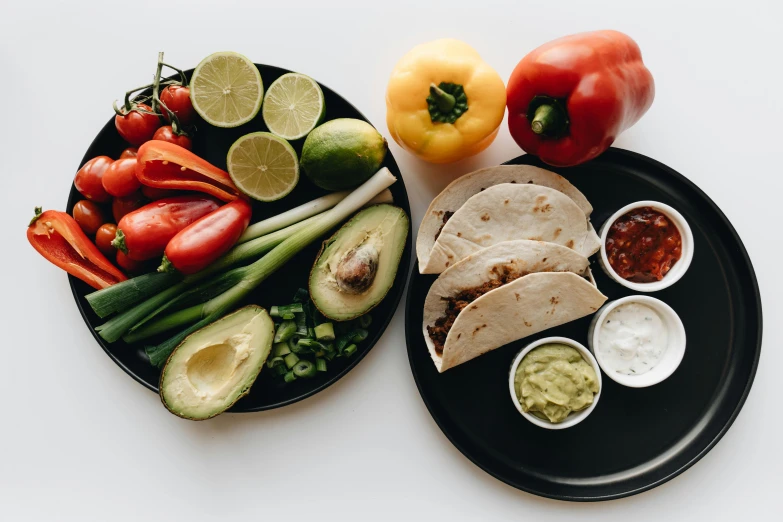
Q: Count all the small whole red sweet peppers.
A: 2